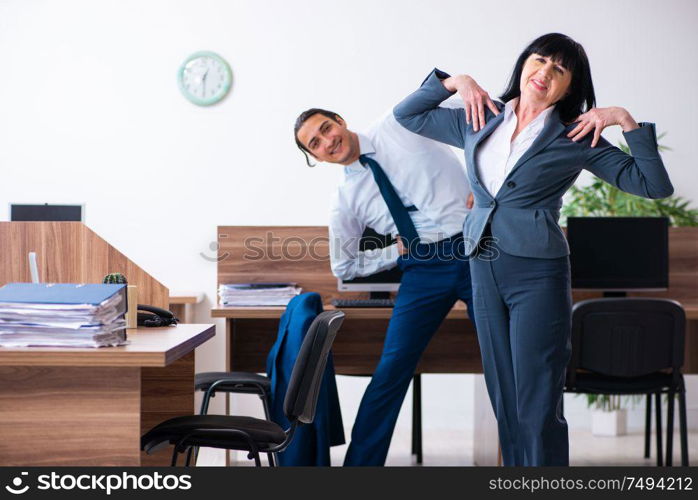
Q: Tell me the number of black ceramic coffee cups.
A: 0